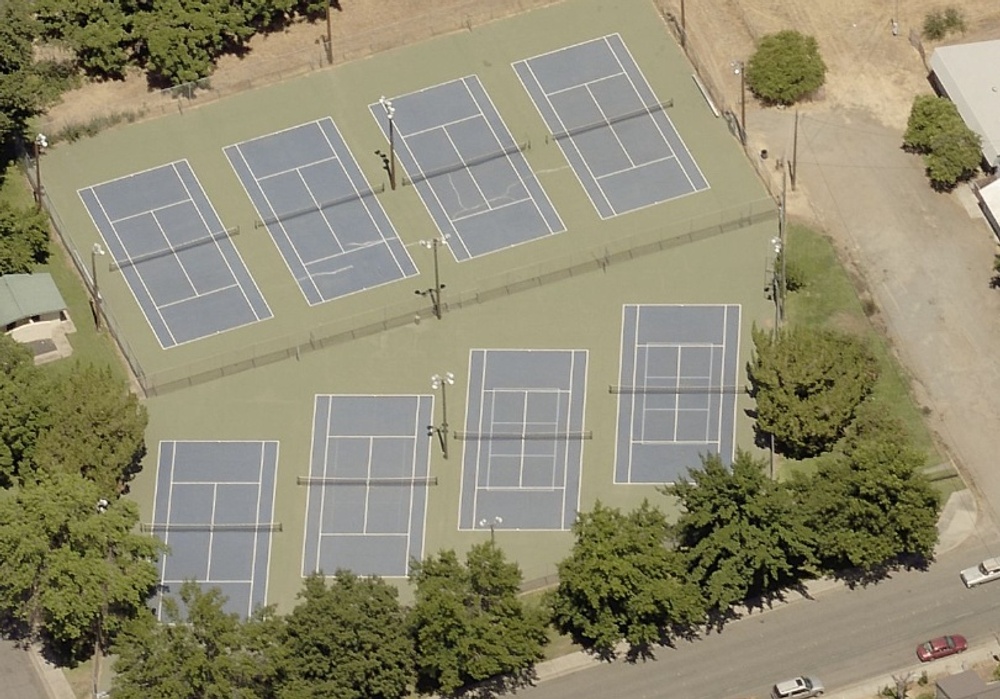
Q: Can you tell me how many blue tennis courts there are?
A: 8